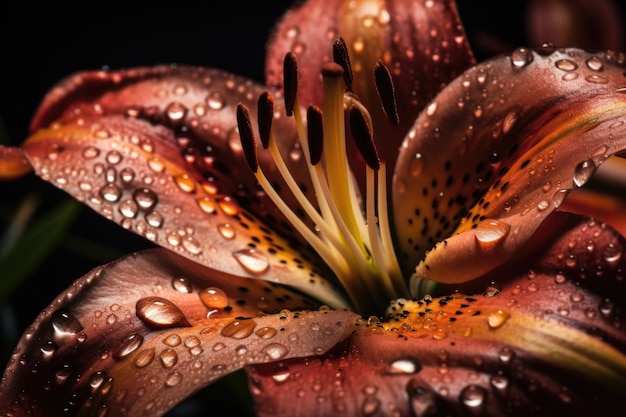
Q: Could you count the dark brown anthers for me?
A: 7